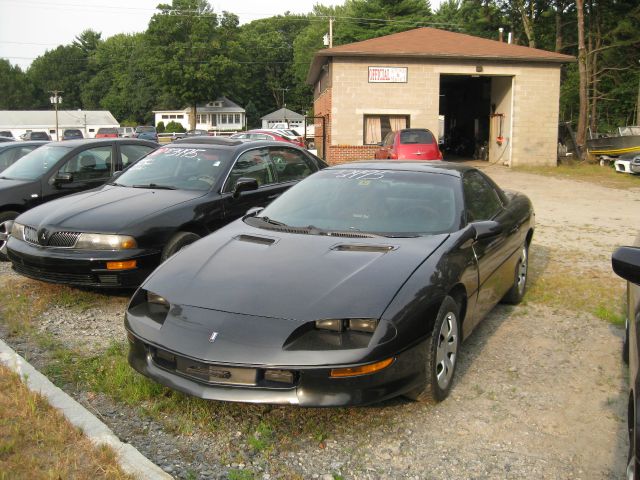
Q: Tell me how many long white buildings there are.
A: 1